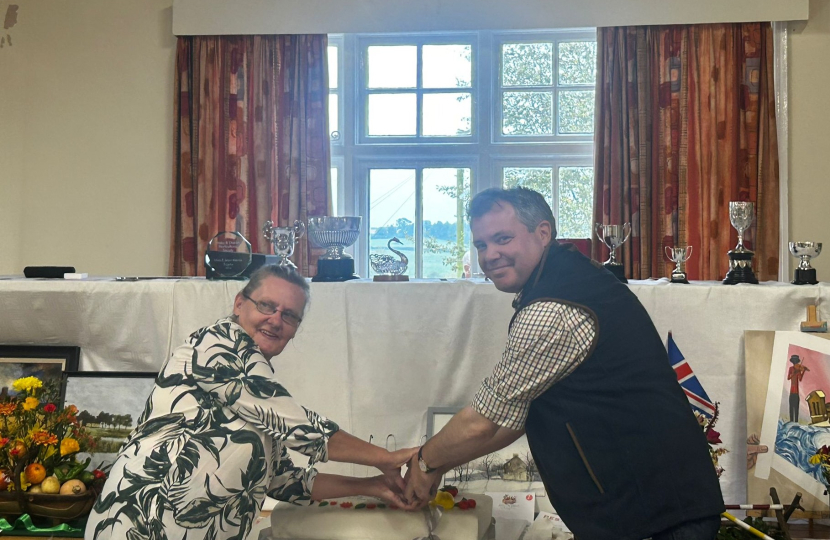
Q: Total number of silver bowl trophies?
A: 2